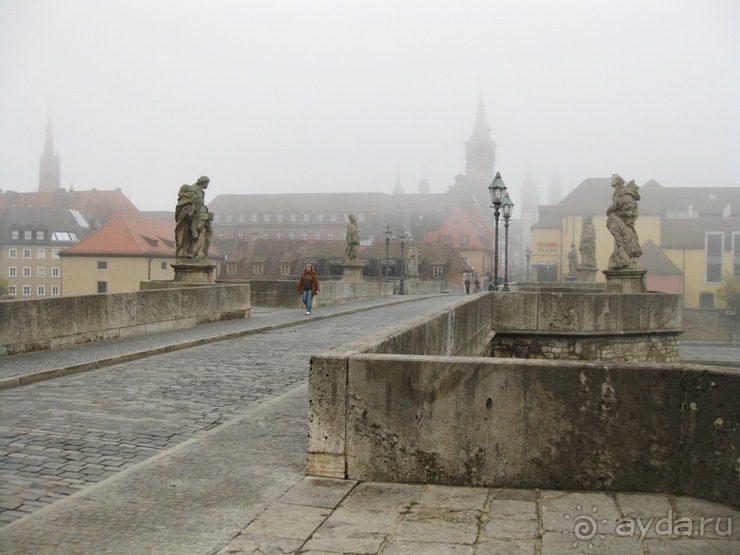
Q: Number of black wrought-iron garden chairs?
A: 0